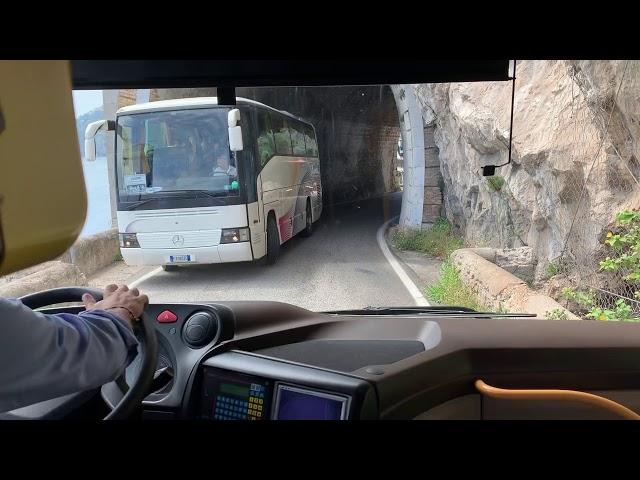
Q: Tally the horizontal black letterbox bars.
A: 2